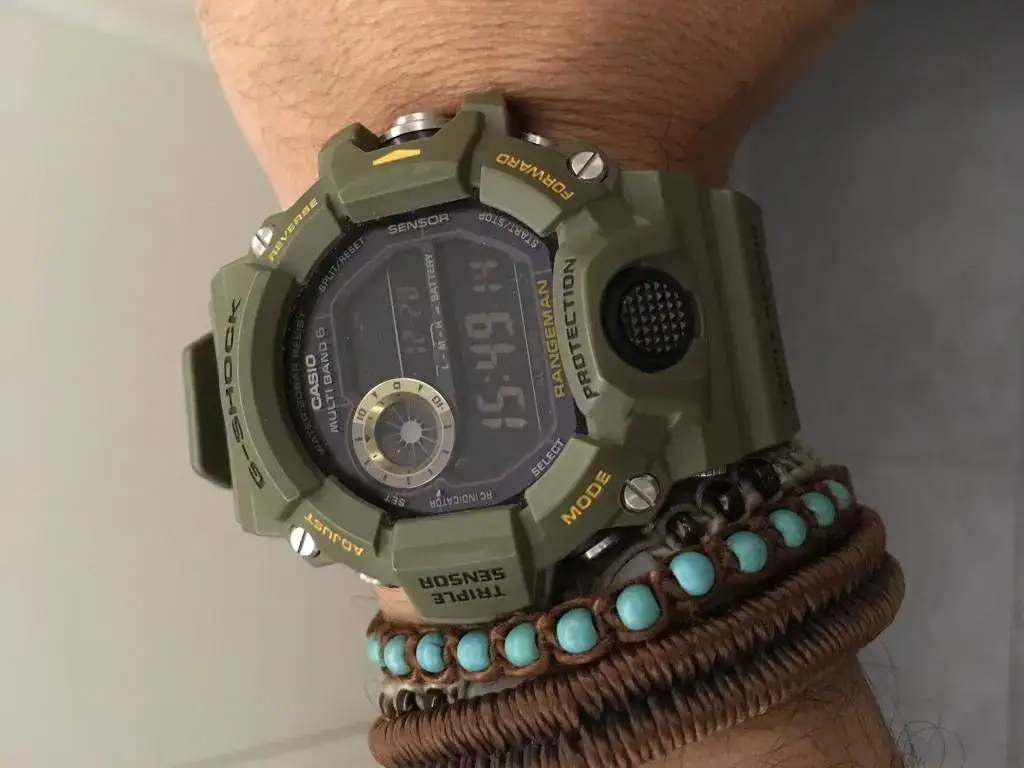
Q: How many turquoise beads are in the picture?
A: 12